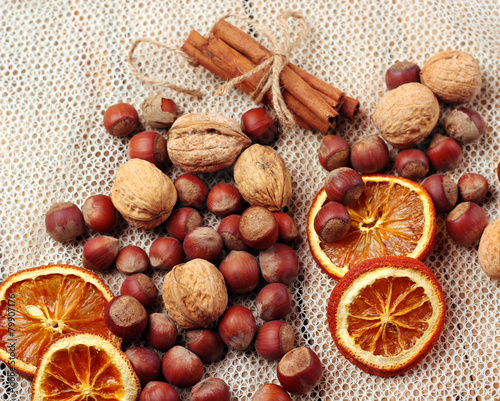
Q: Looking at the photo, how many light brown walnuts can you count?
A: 7